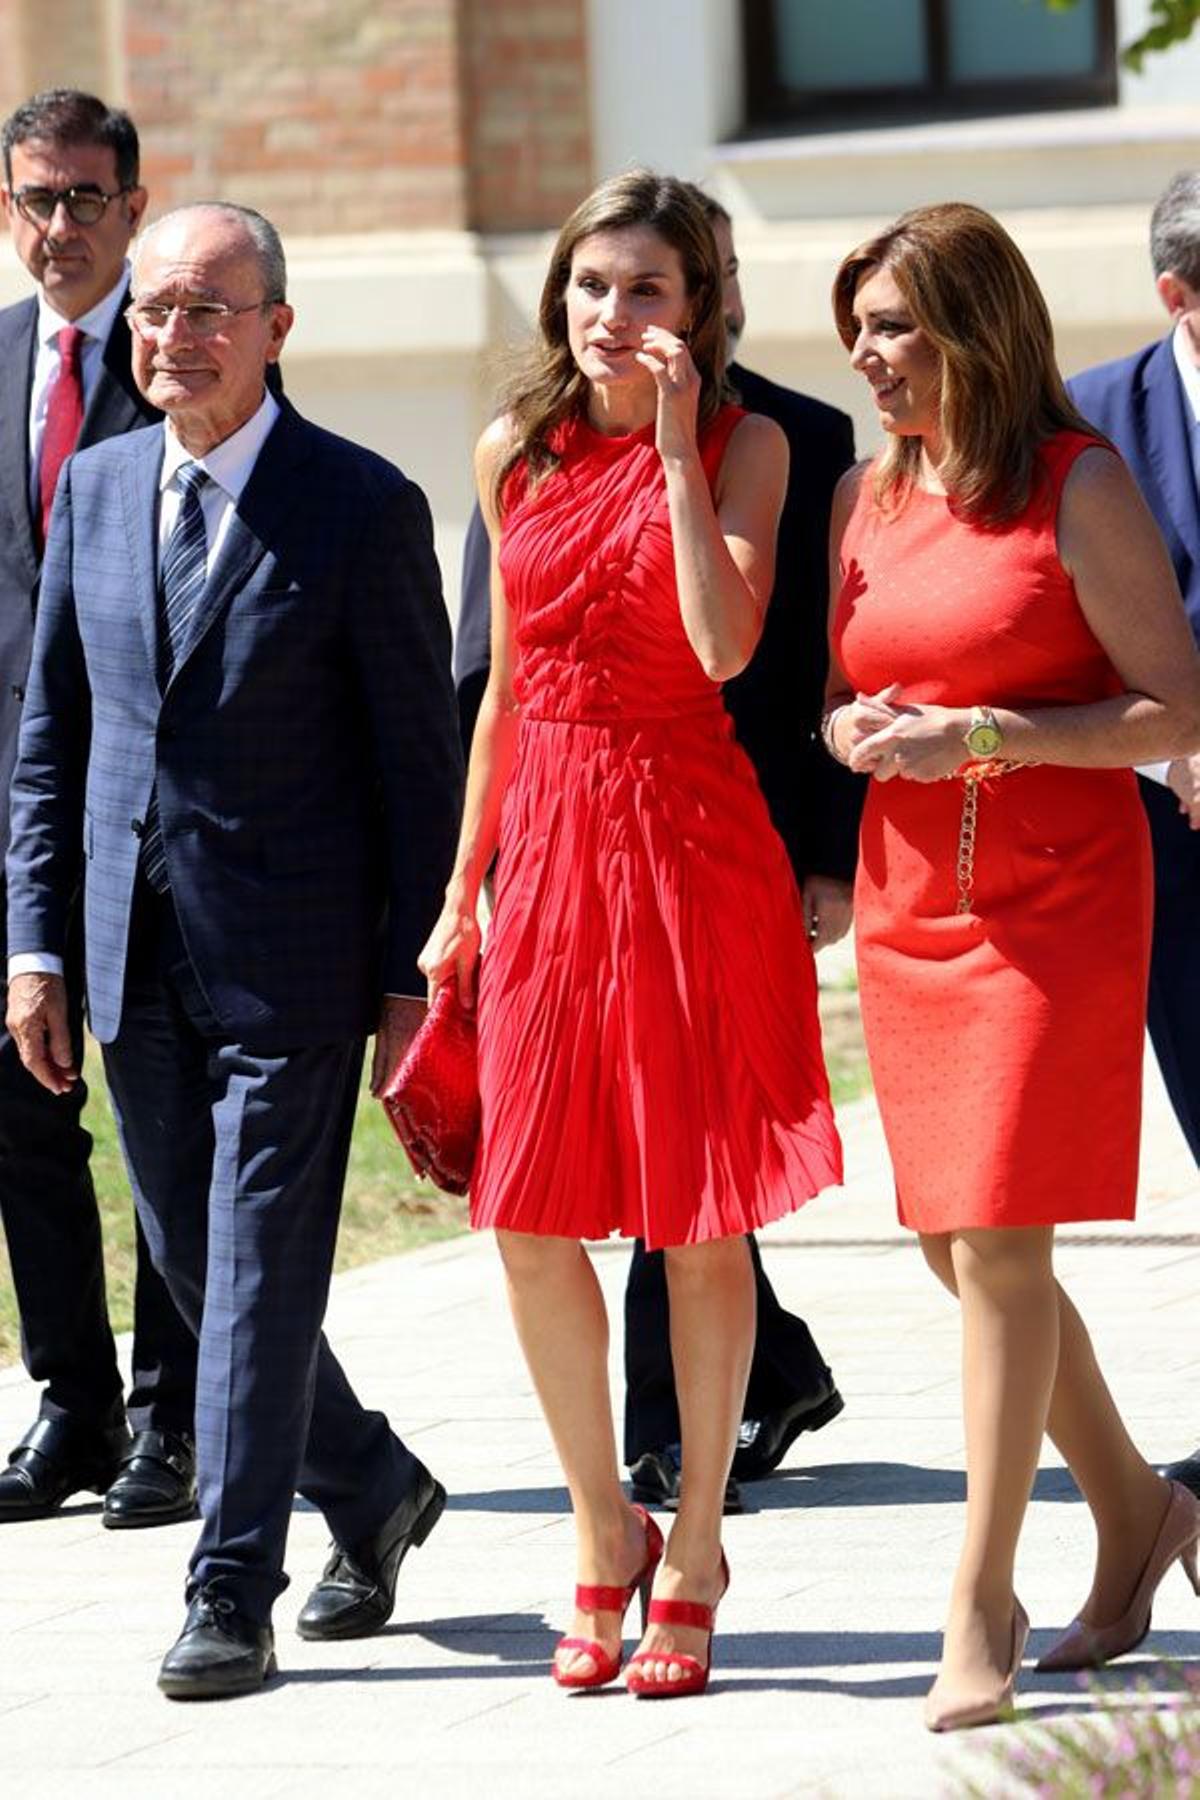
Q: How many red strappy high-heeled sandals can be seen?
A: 2